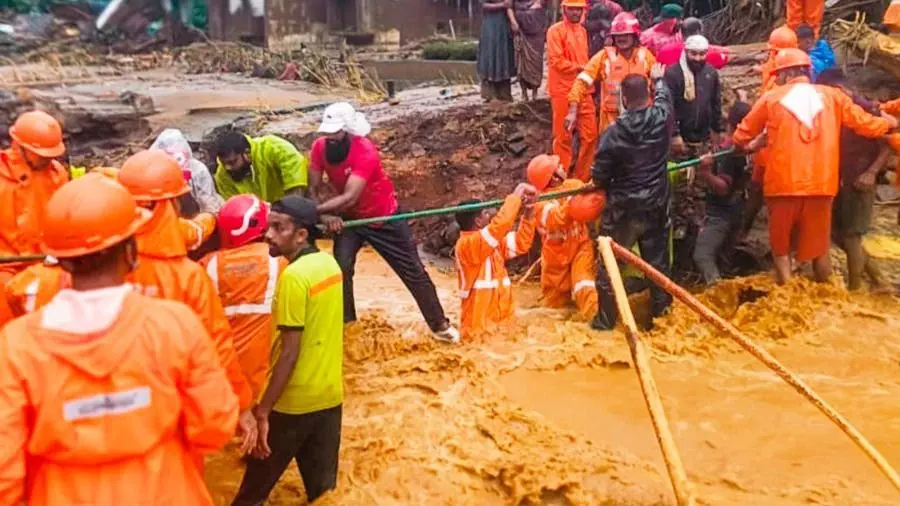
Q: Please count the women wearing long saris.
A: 2